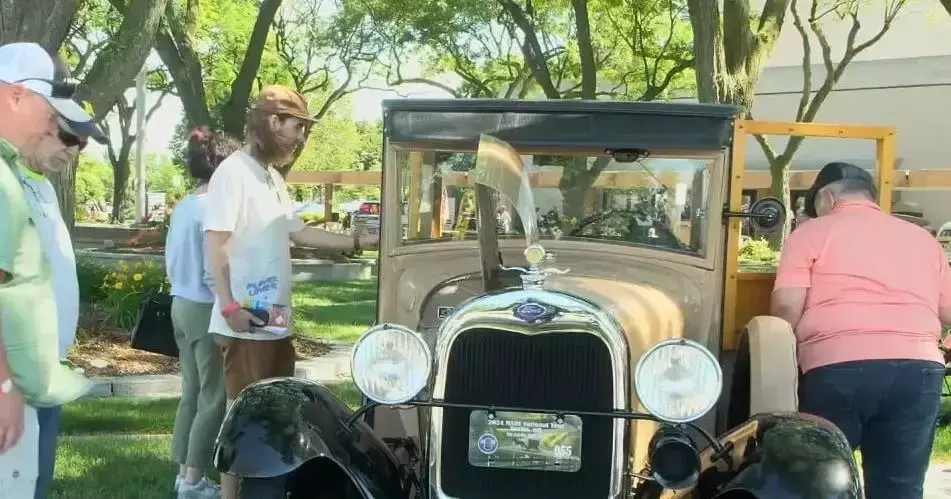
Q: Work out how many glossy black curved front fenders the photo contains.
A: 2